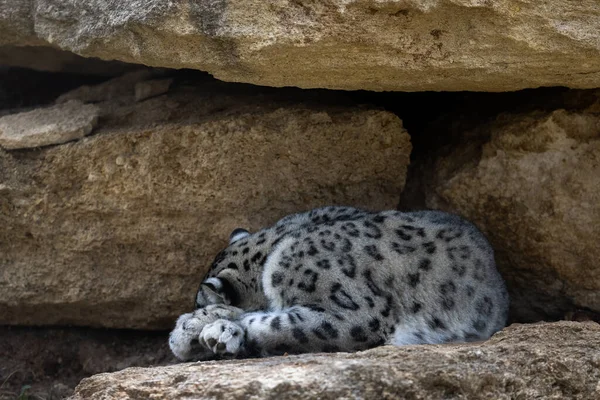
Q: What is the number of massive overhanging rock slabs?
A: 1